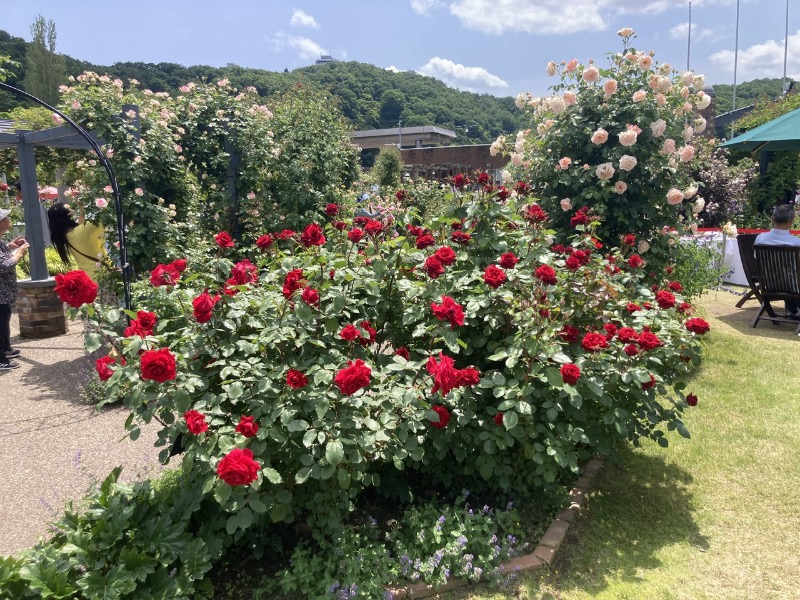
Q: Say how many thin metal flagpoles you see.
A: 3